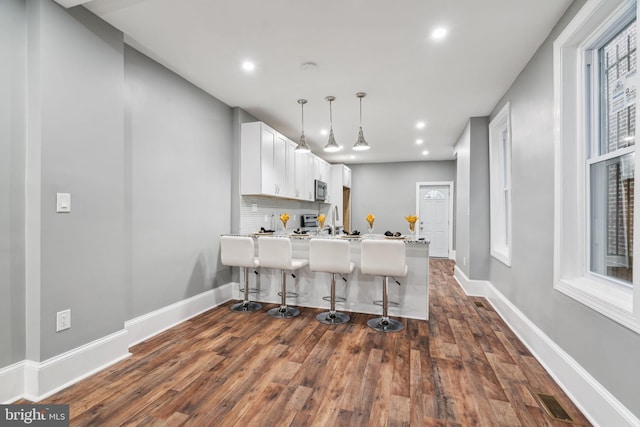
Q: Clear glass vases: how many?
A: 4